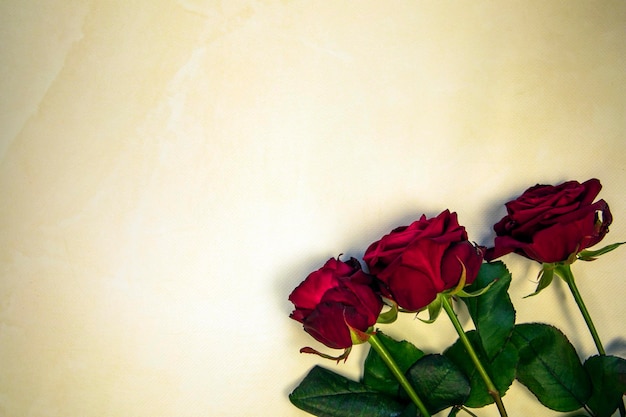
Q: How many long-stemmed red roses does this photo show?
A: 3